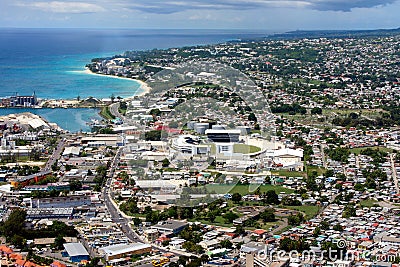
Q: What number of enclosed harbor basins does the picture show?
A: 1